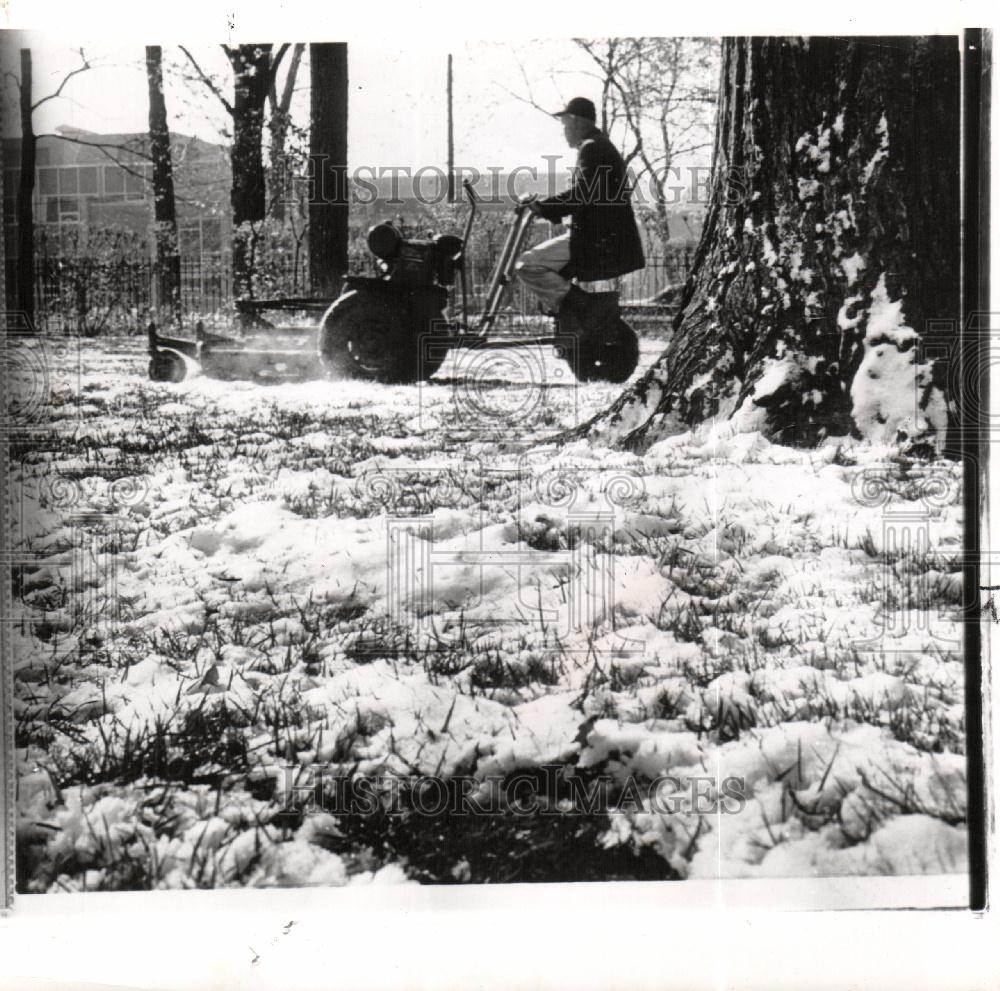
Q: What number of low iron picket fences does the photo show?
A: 1